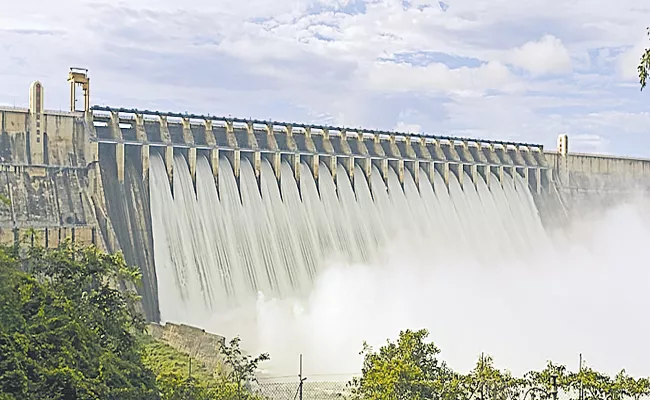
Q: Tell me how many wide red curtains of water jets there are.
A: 0